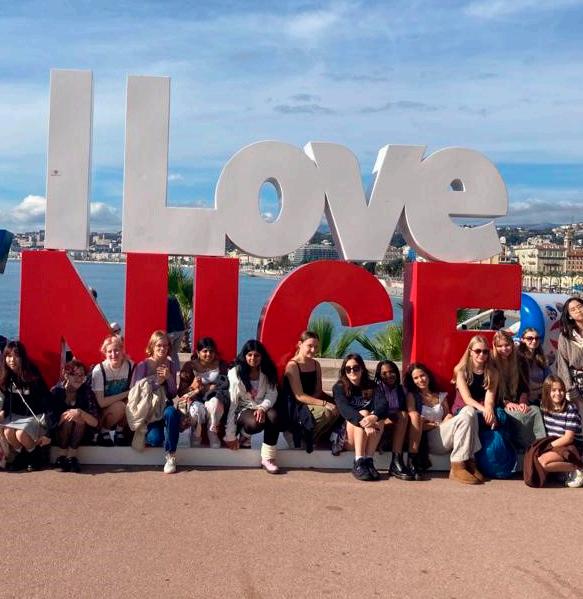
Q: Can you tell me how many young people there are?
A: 15